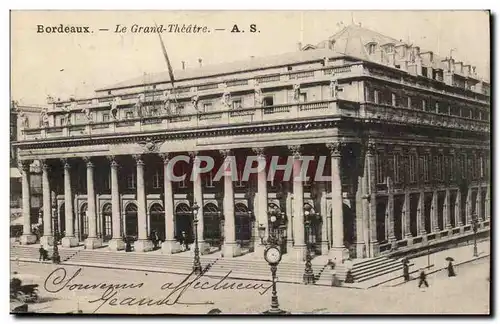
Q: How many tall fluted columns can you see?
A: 12